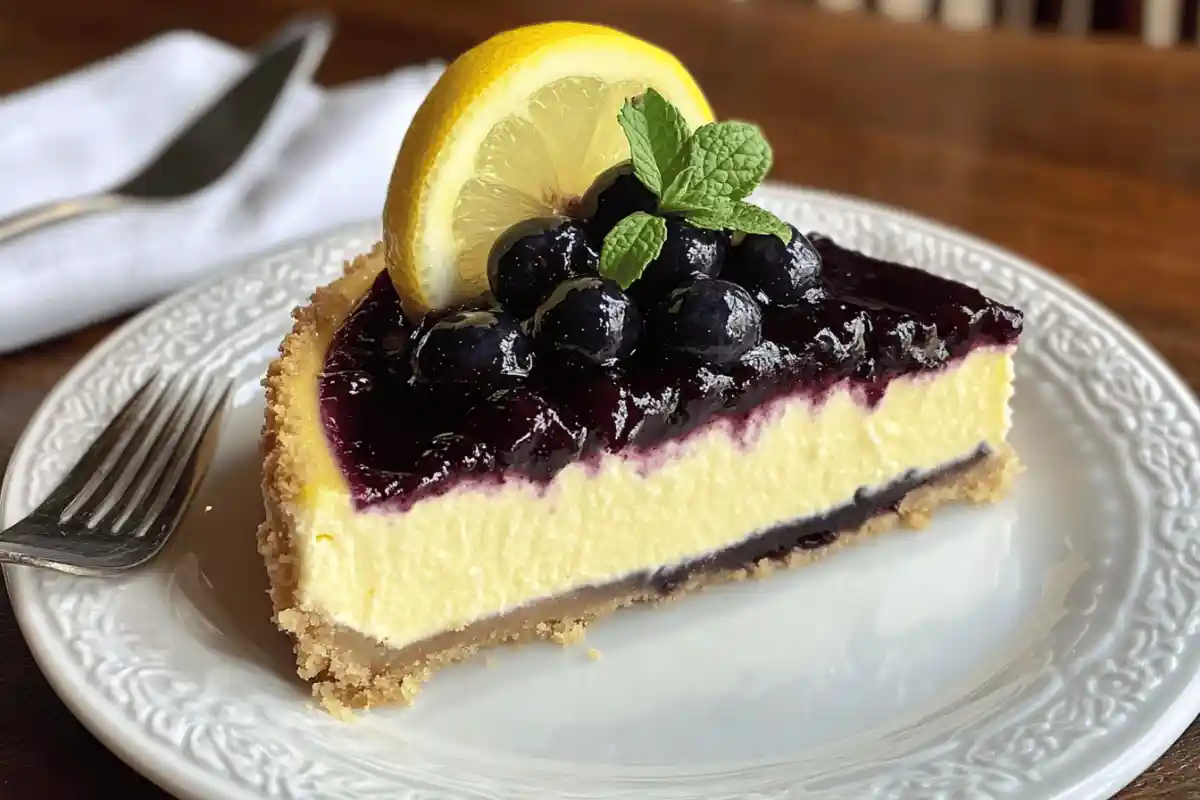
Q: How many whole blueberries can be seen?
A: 7